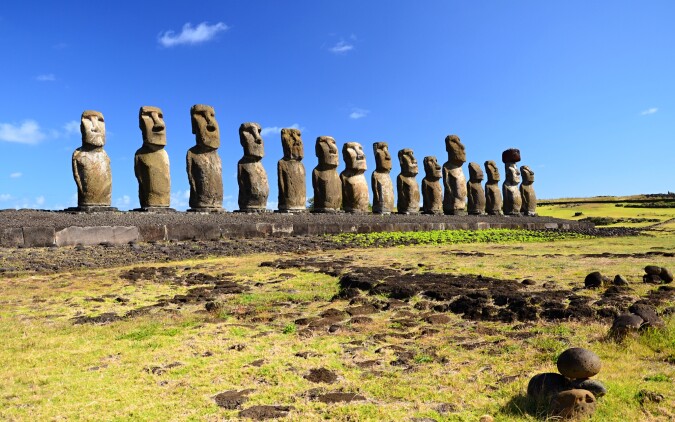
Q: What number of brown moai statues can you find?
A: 15